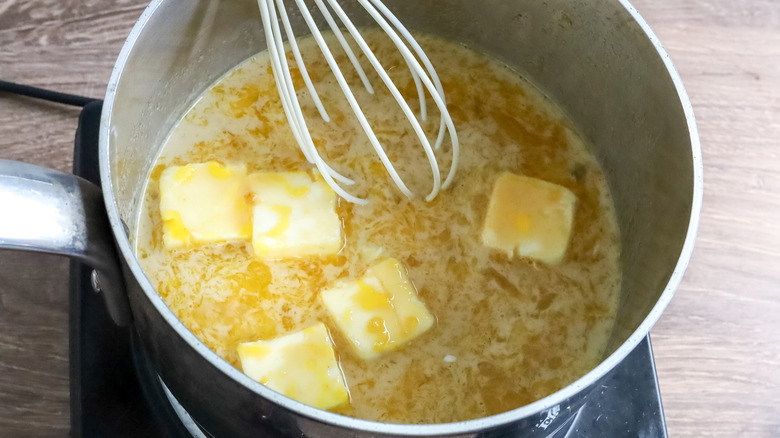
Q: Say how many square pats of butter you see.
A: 5